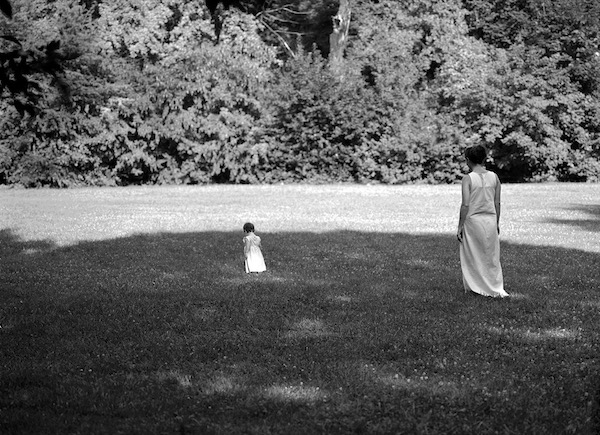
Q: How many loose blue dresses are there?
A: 0